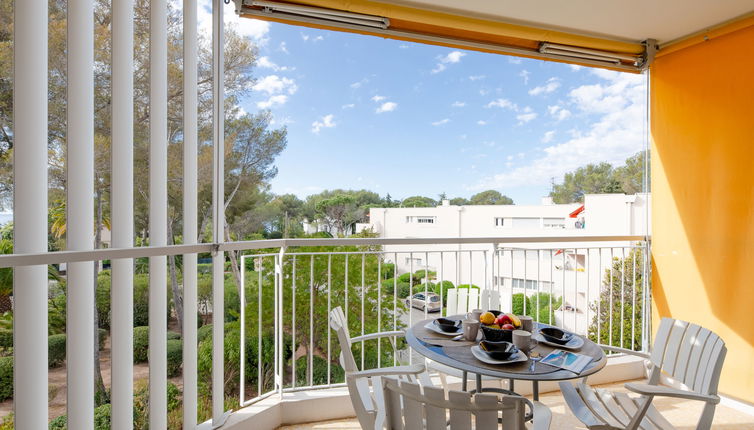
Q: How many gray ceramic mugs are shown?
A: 4